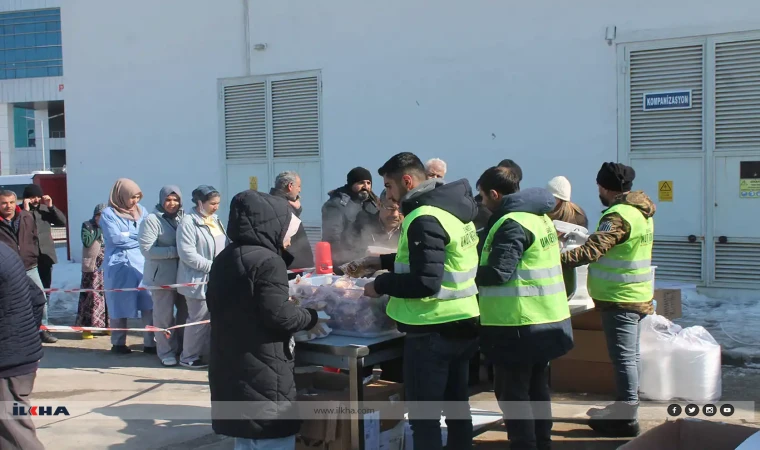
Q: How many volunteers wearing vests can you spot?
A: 3